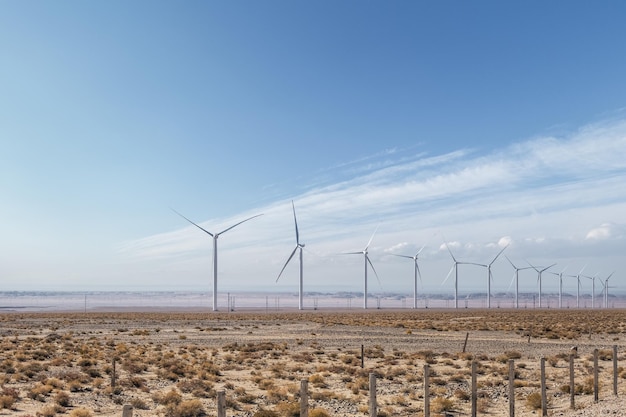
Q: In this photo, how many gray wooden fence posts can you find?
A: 11